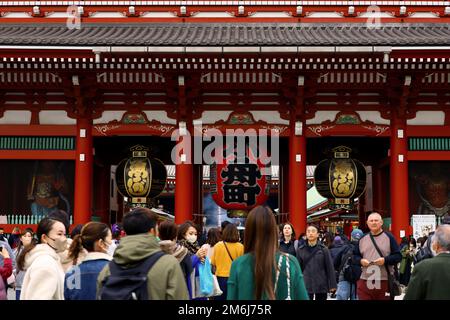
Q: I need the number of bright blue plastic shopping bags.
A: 1